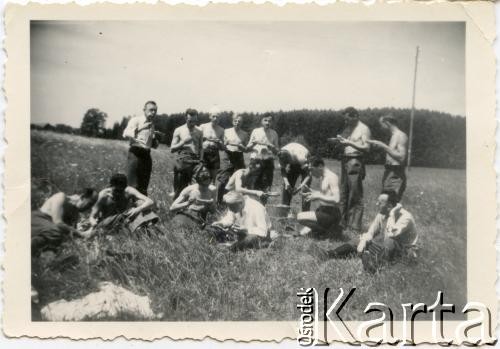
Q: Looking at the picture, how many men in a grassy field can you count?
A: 15